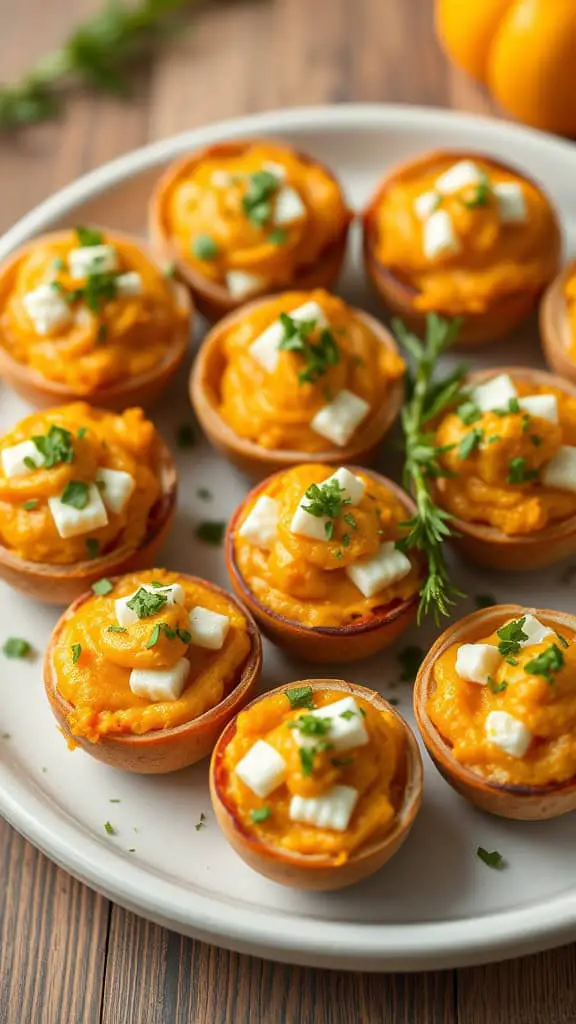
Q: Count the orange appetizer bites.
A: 11